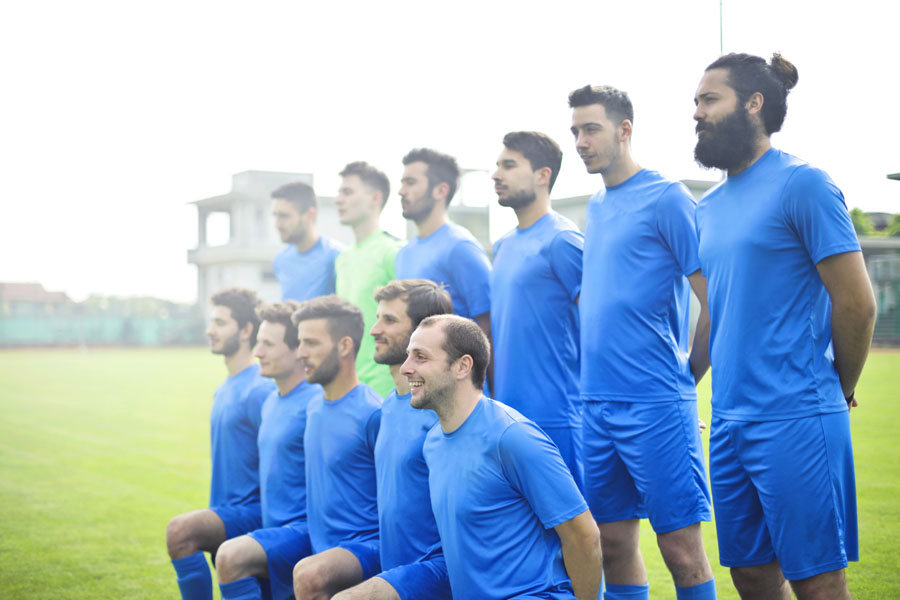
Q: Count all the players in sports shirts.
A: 11